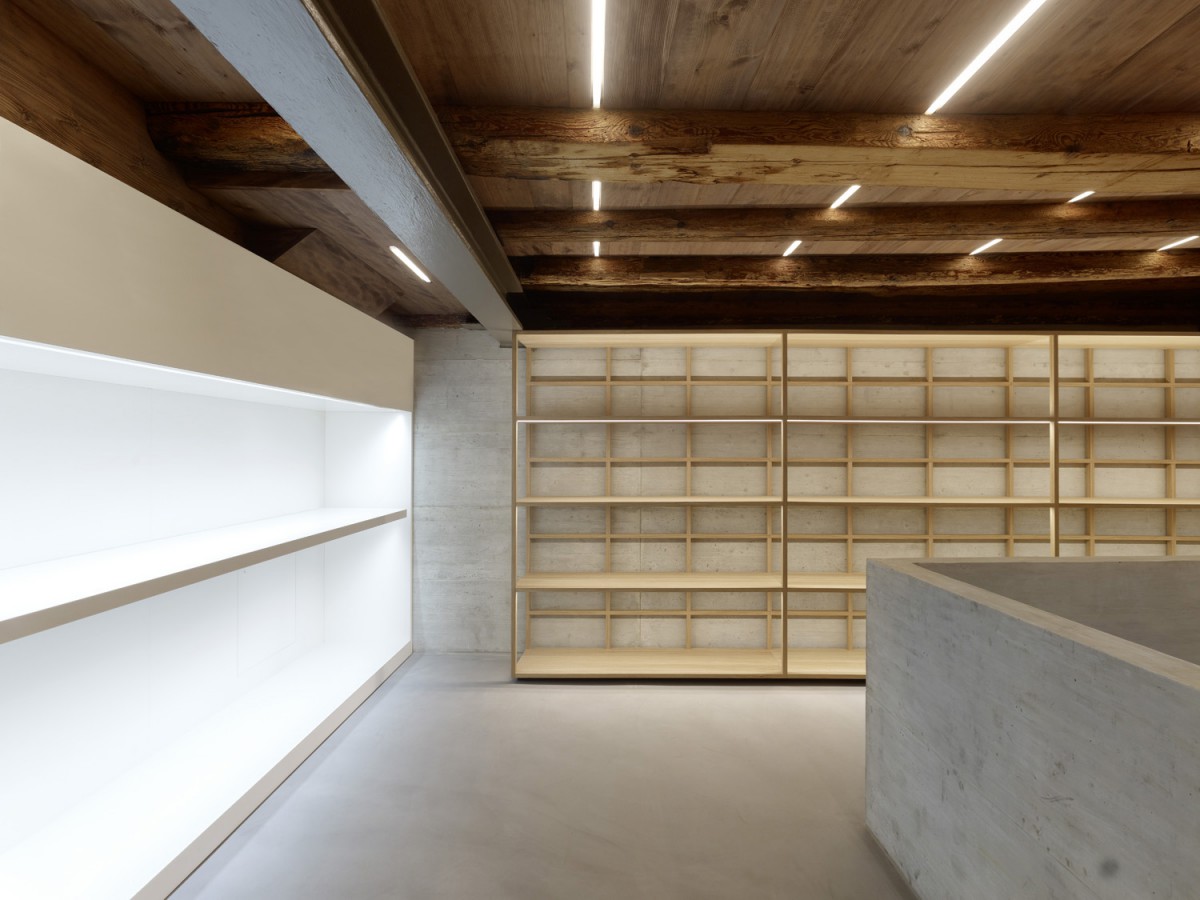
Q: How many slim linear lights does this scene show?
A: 10